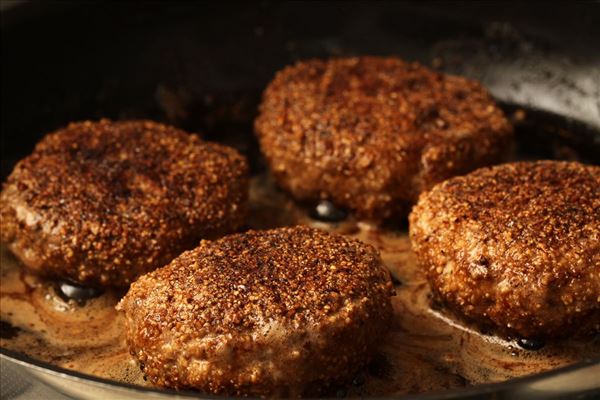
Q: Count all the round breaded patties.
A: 4